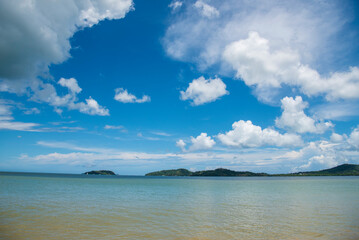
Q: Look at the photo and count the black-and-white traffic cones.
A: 0